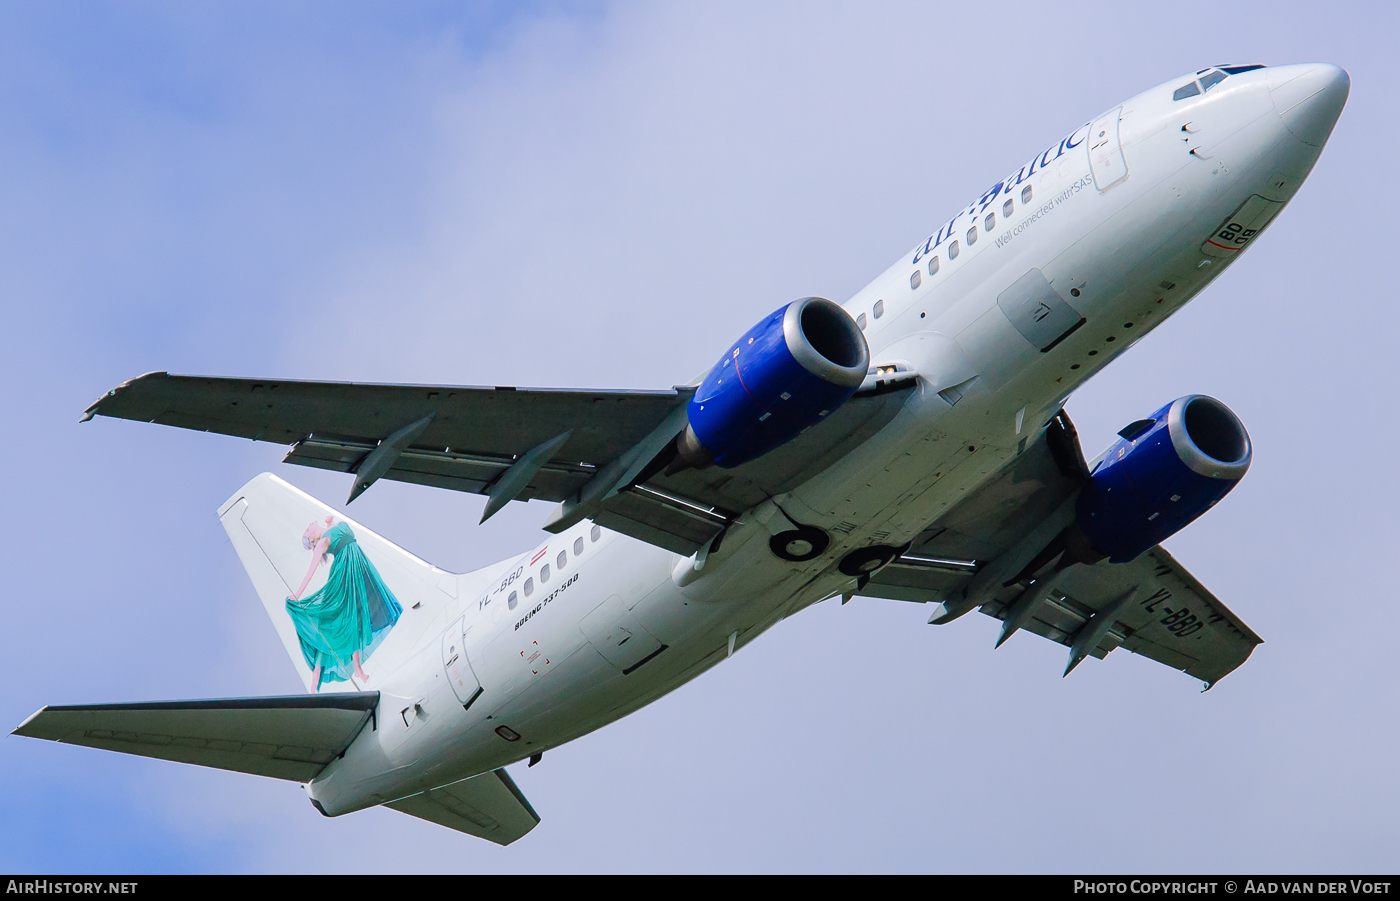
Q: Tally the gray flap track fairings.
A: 6